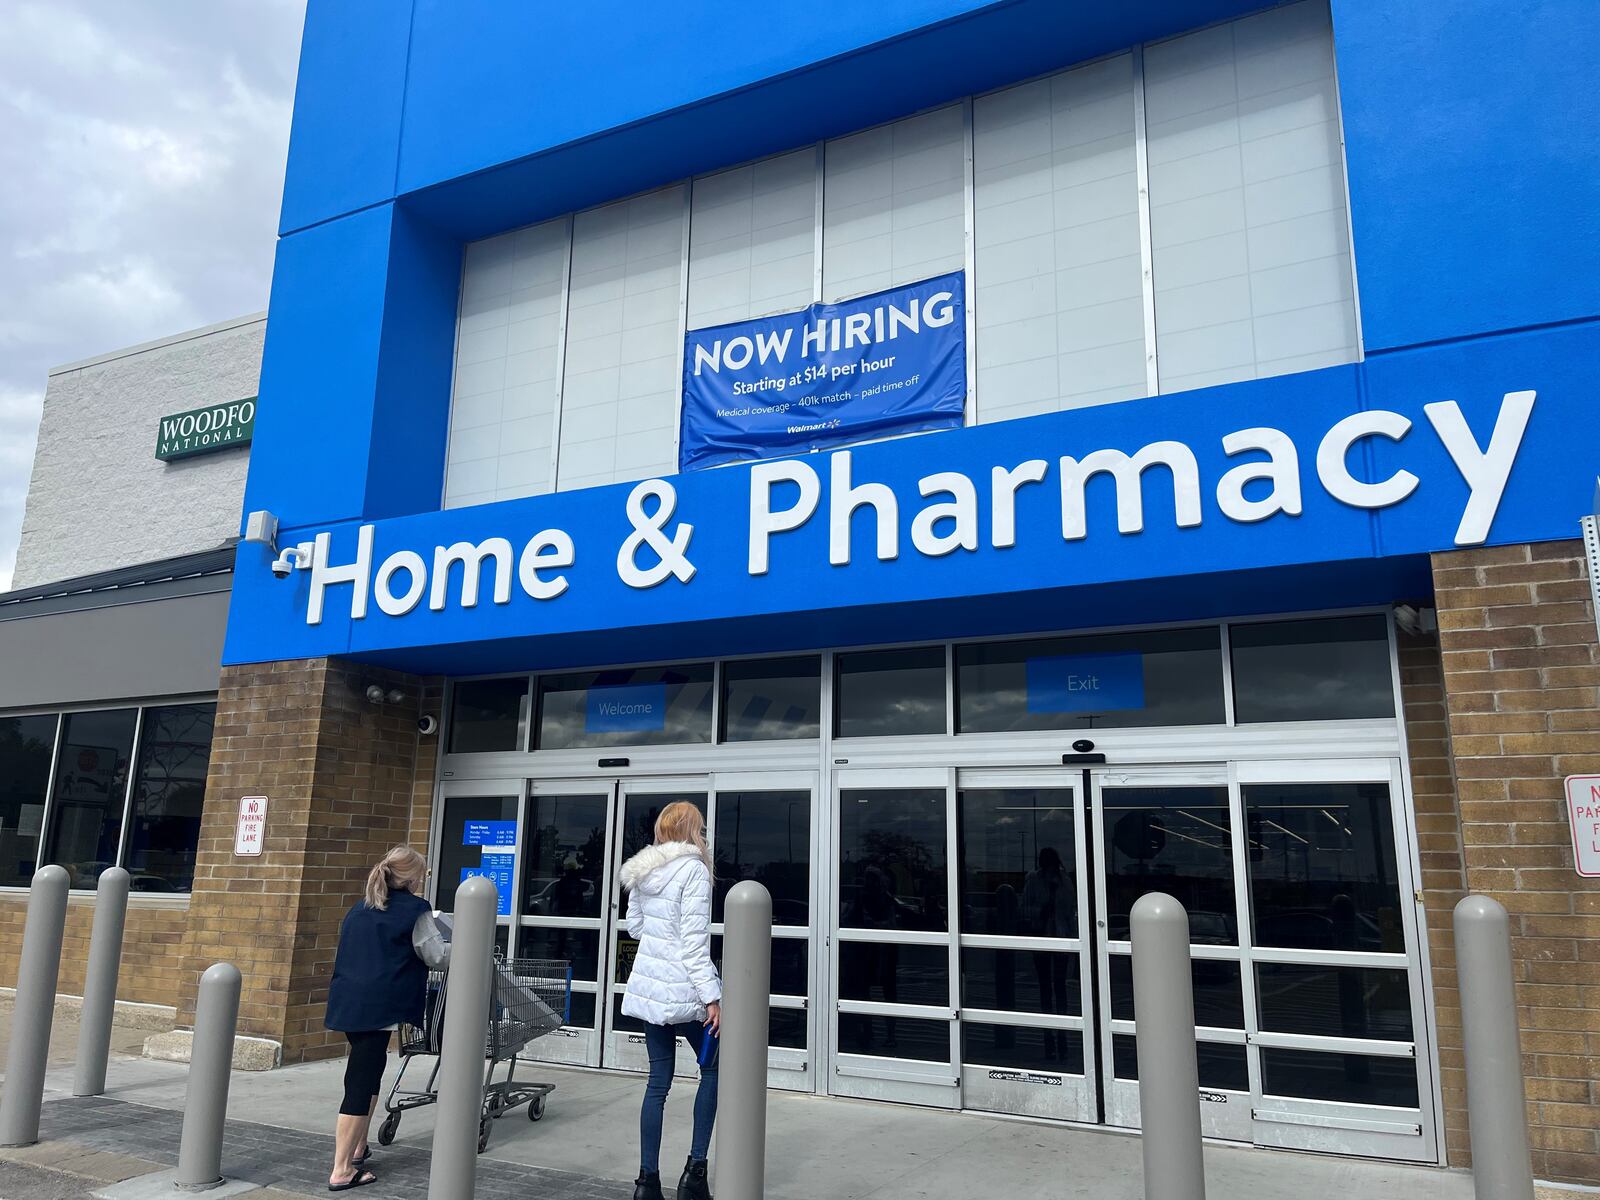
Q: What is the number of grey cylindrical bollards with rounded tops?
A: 7